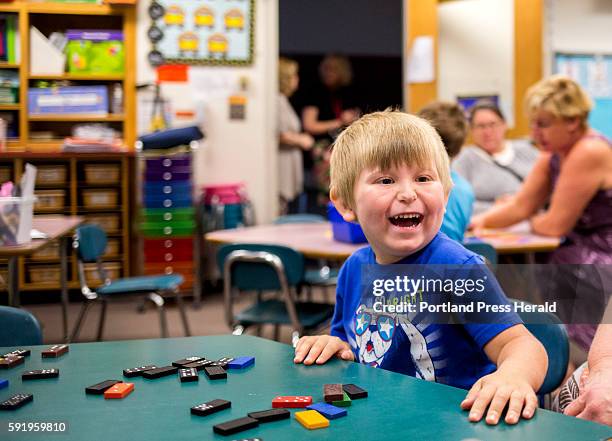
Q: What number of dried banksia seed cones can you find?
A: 0